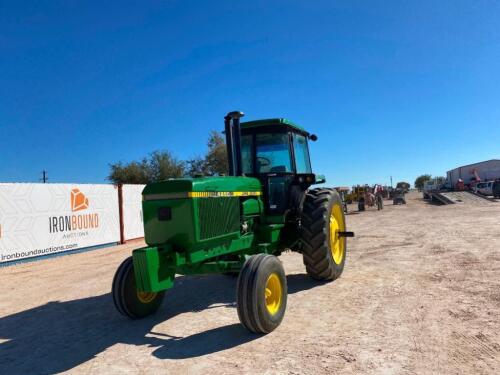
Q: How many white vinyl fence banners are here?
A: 2